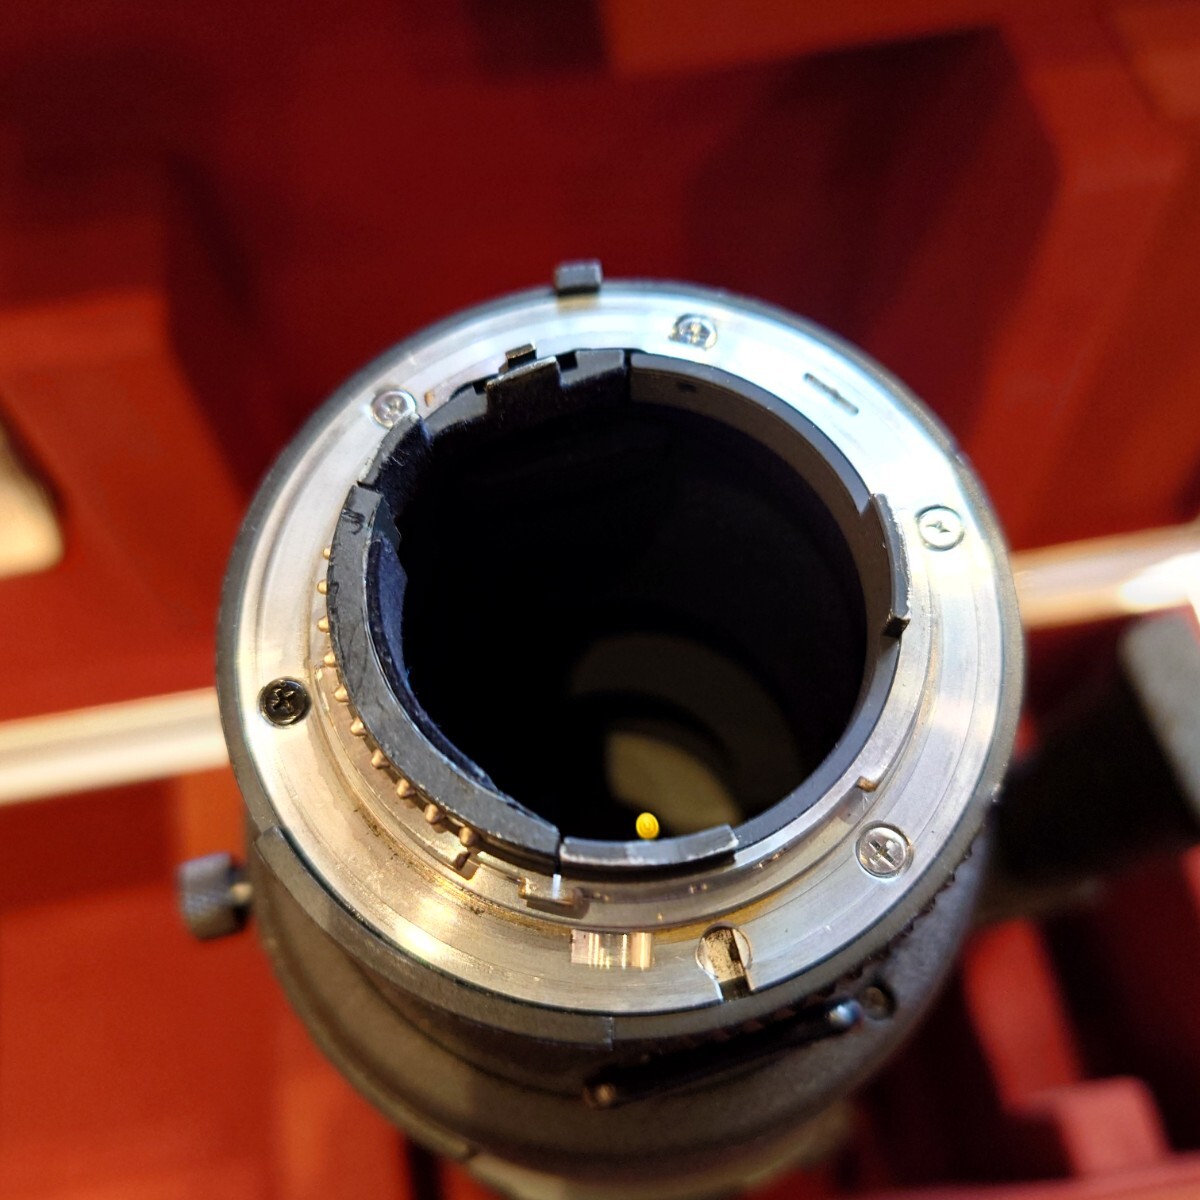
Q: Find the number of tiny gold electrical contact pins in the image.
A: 10